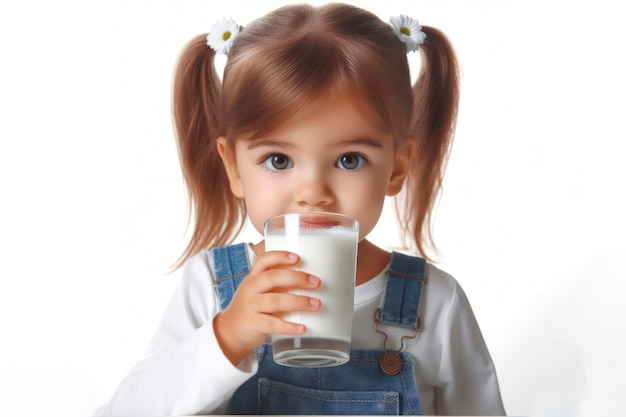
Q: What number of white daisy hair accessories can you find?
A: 2